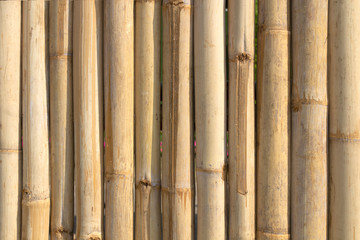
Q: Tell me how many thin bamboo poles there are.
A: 12